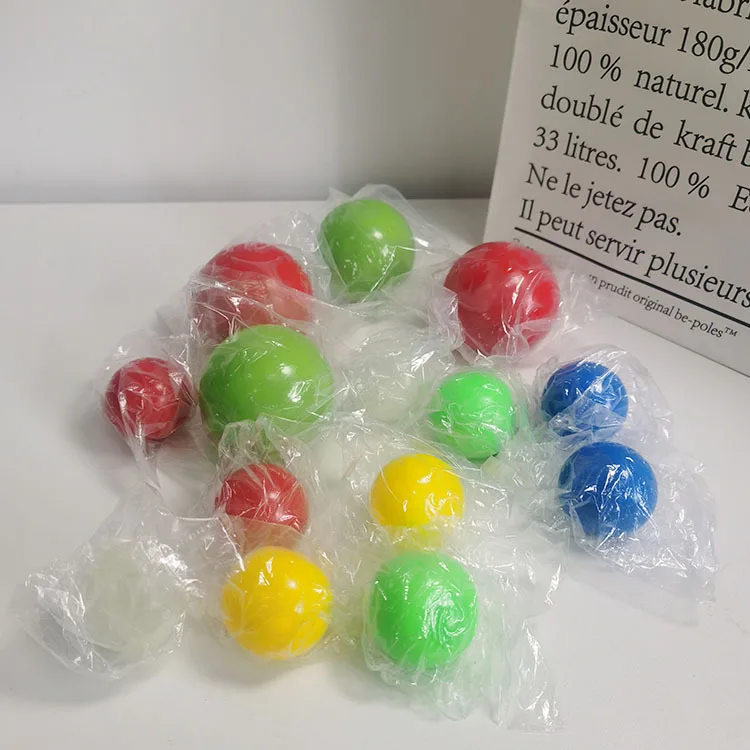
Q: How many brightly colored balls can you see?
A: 12